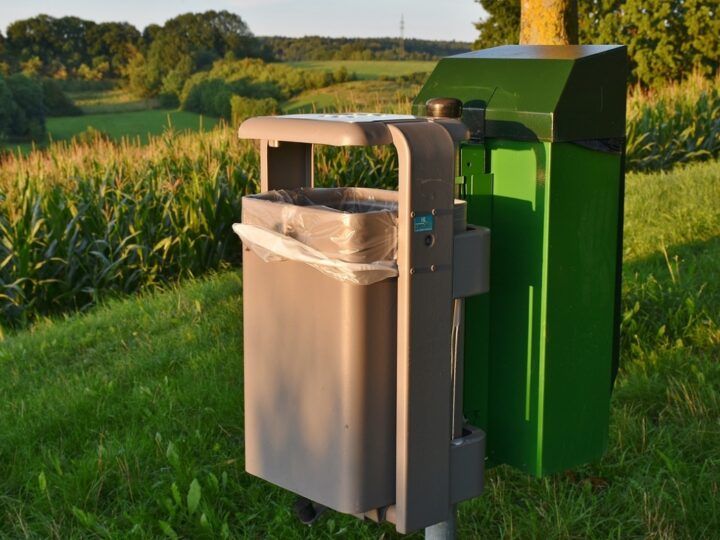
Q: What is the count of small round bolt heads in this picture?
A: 4